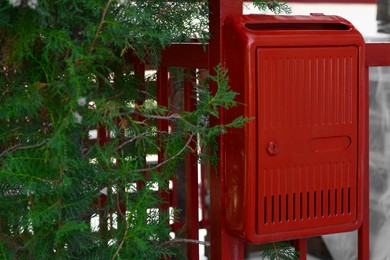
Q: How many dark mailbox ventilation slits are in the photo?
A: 13